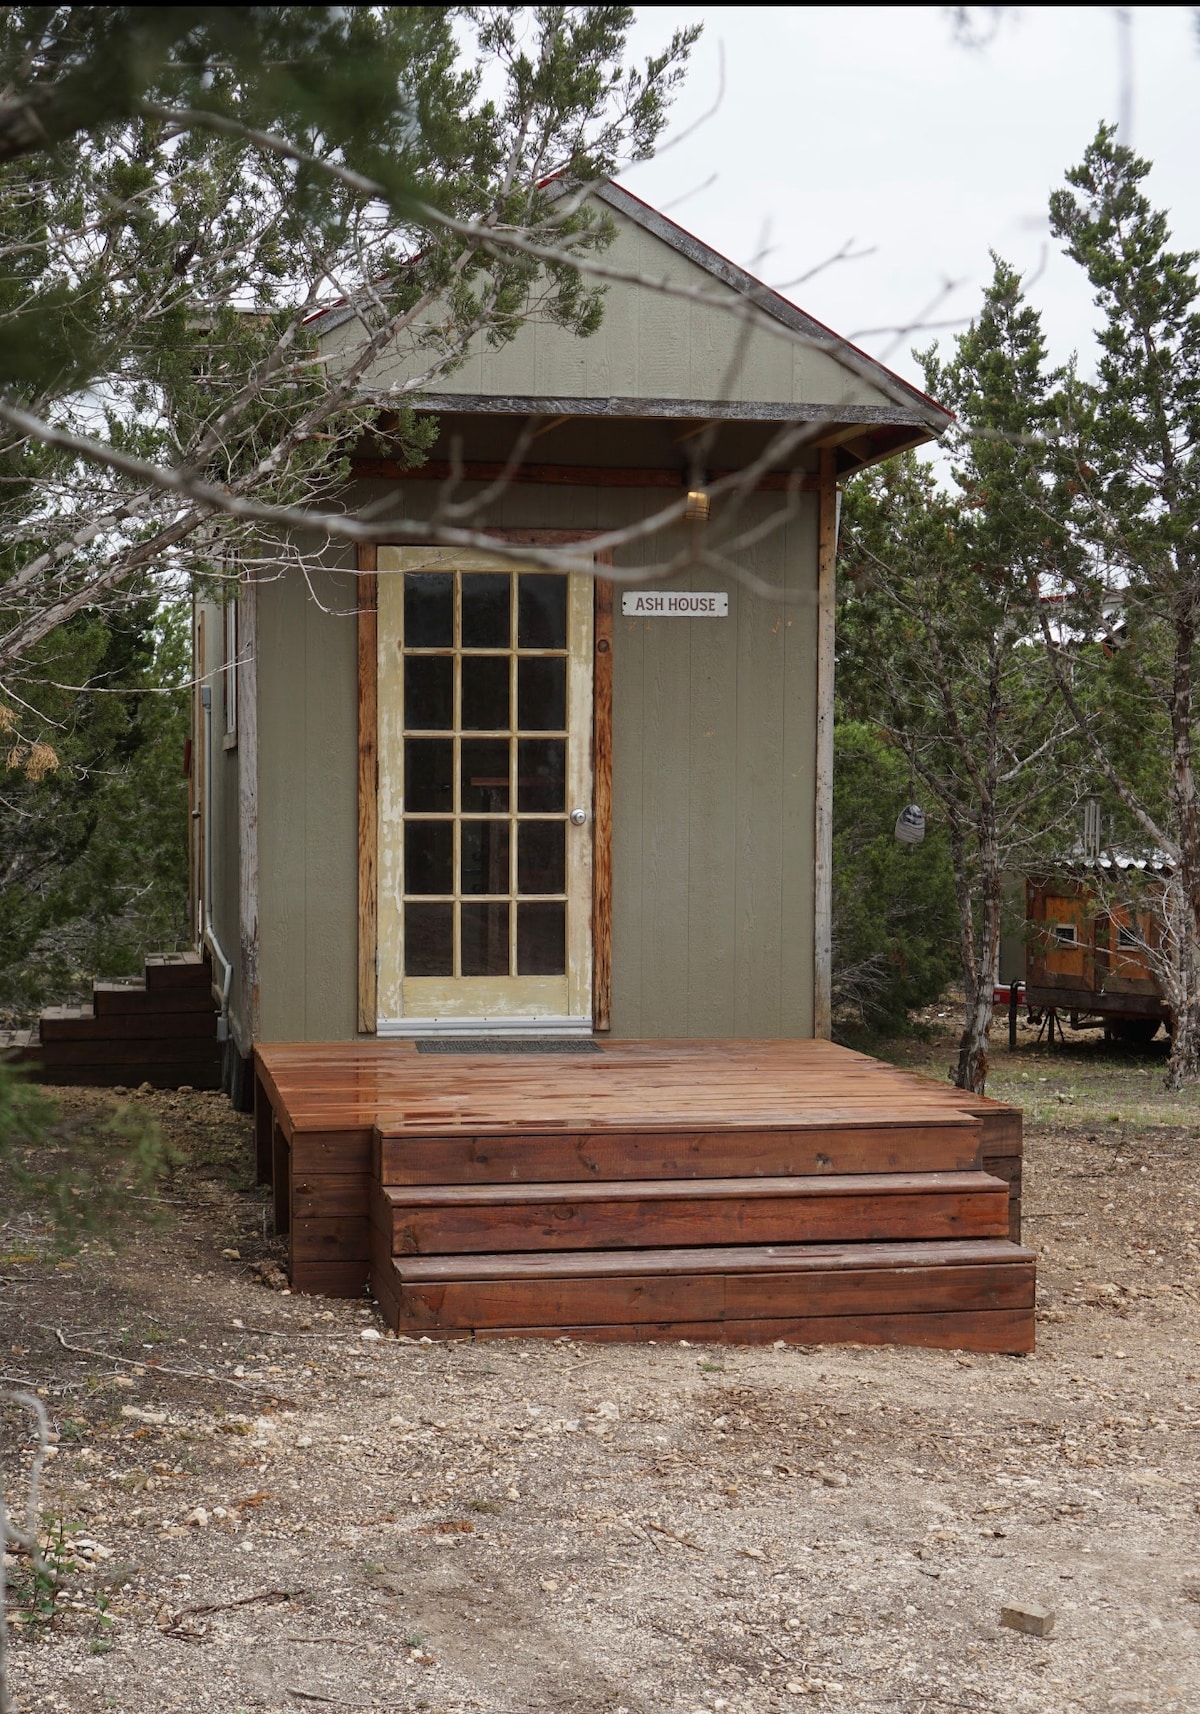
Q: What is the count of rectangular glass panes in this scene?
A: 15